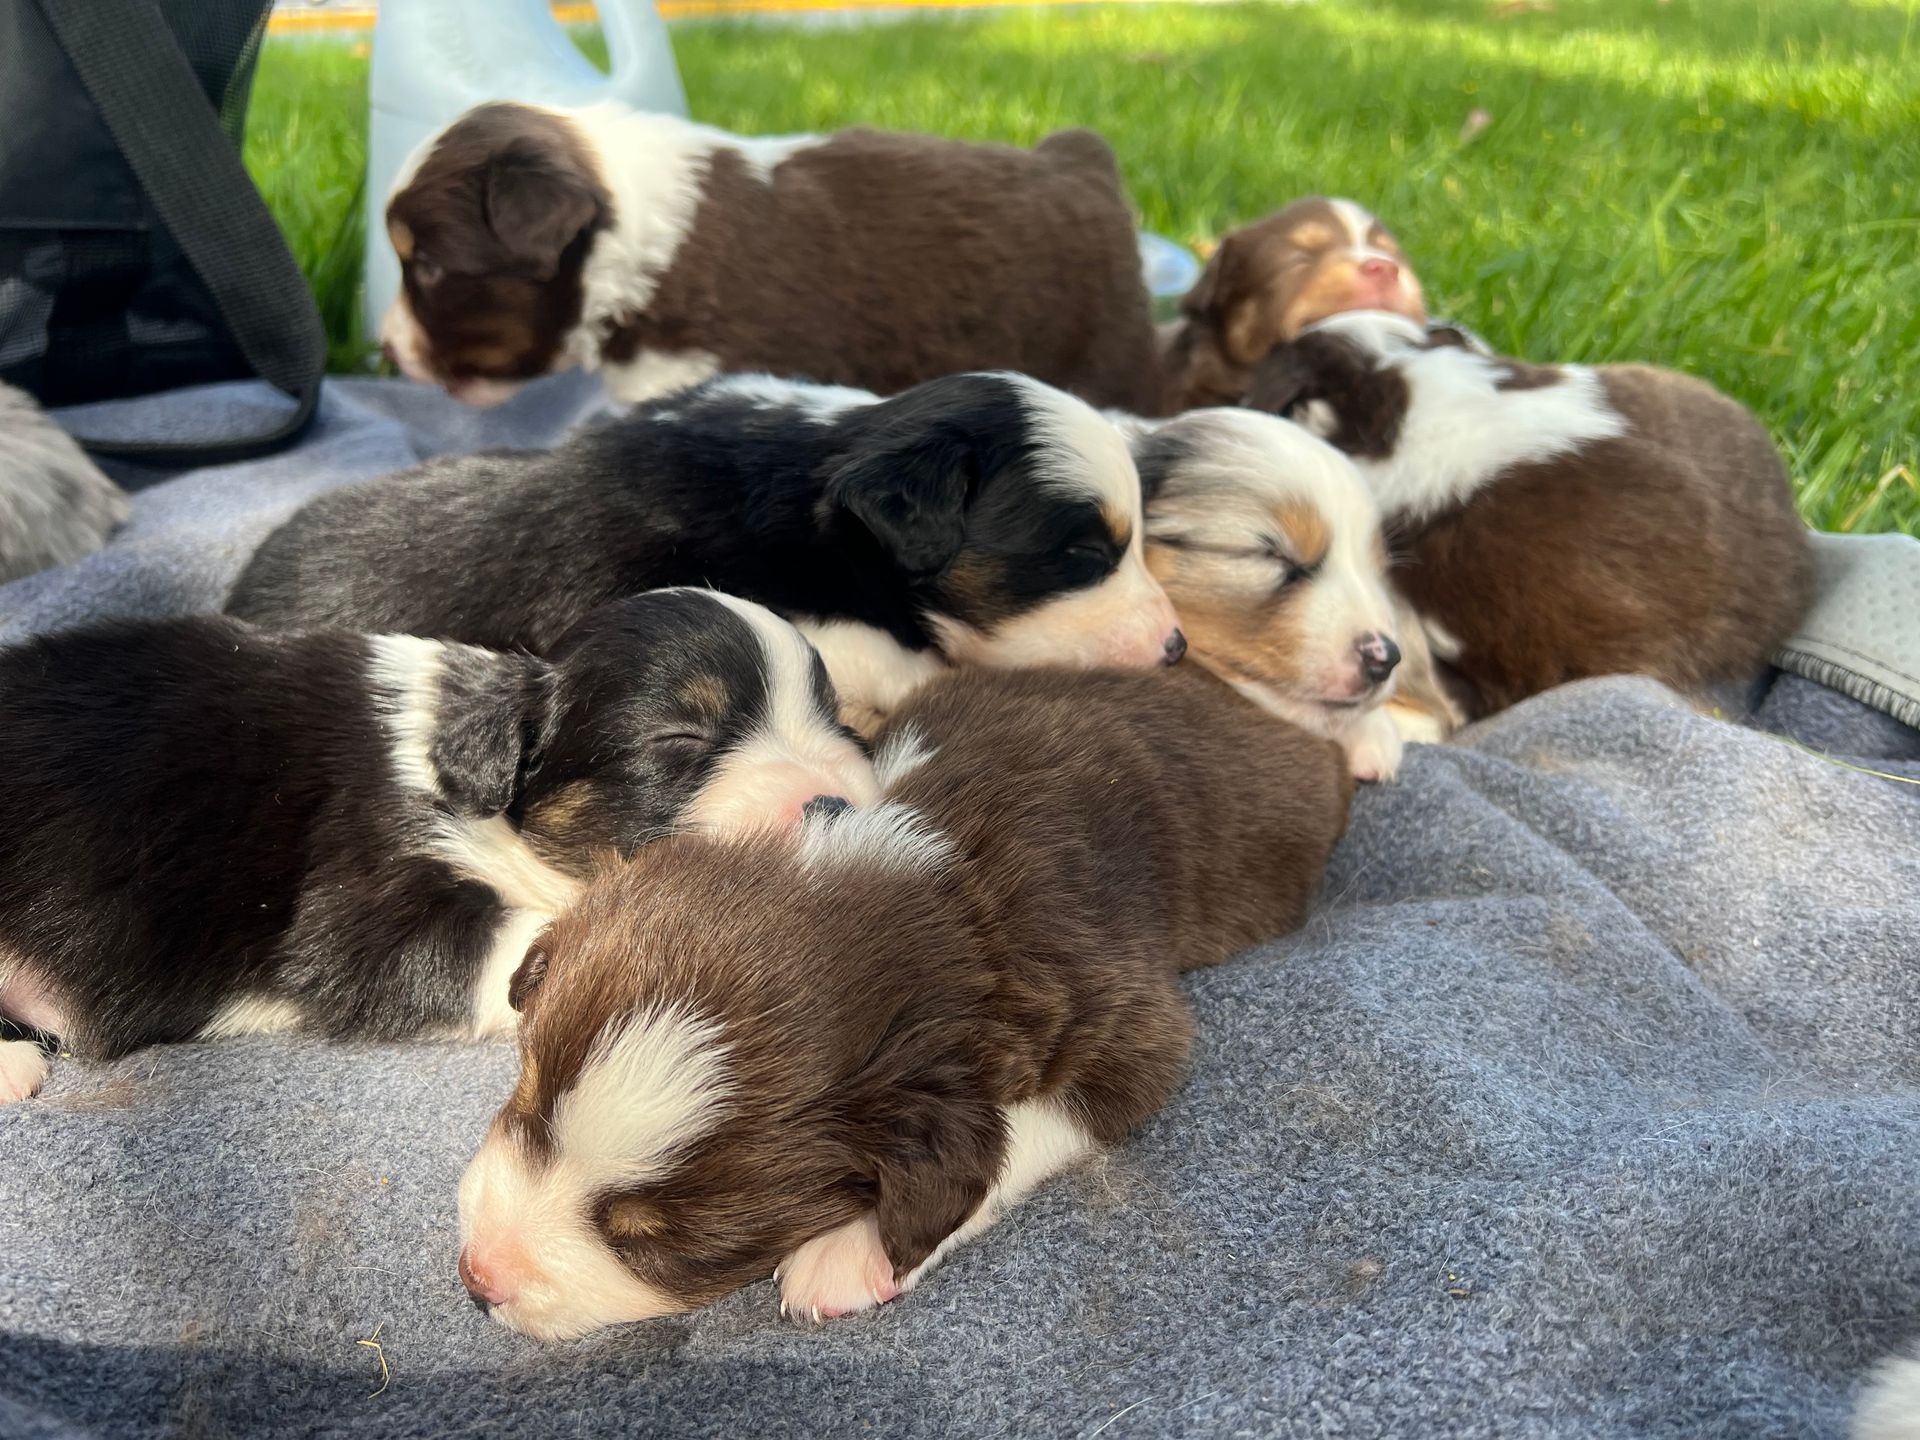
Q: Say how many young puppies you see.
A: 7